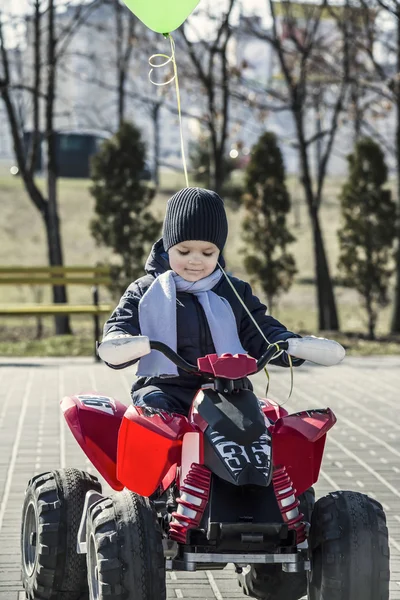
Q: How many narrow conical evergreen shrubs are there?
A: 3